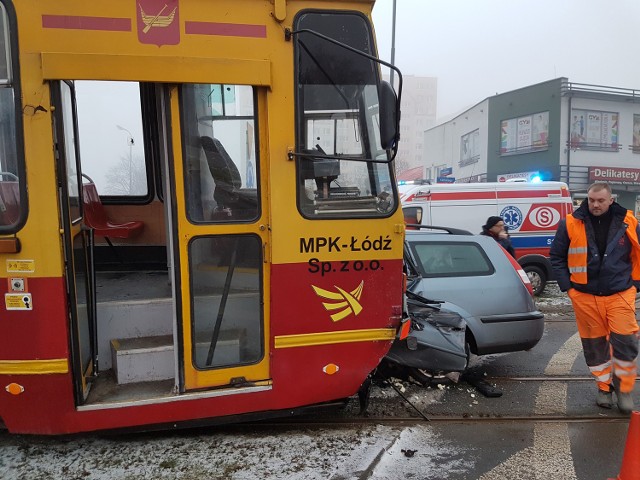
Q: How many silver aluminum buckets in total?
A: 0